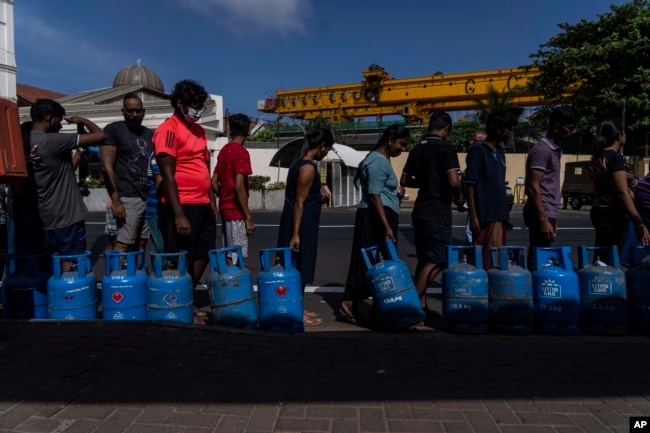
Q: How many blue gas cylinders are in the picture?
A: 12